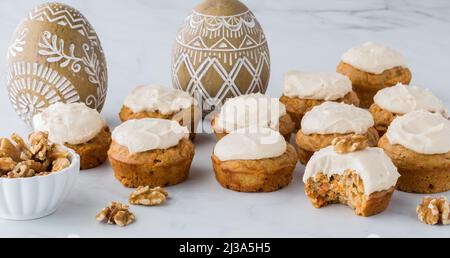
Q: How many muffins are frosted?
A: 11